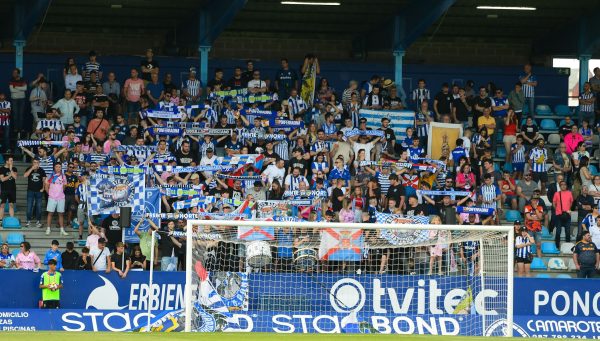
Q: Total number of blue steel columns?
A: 4